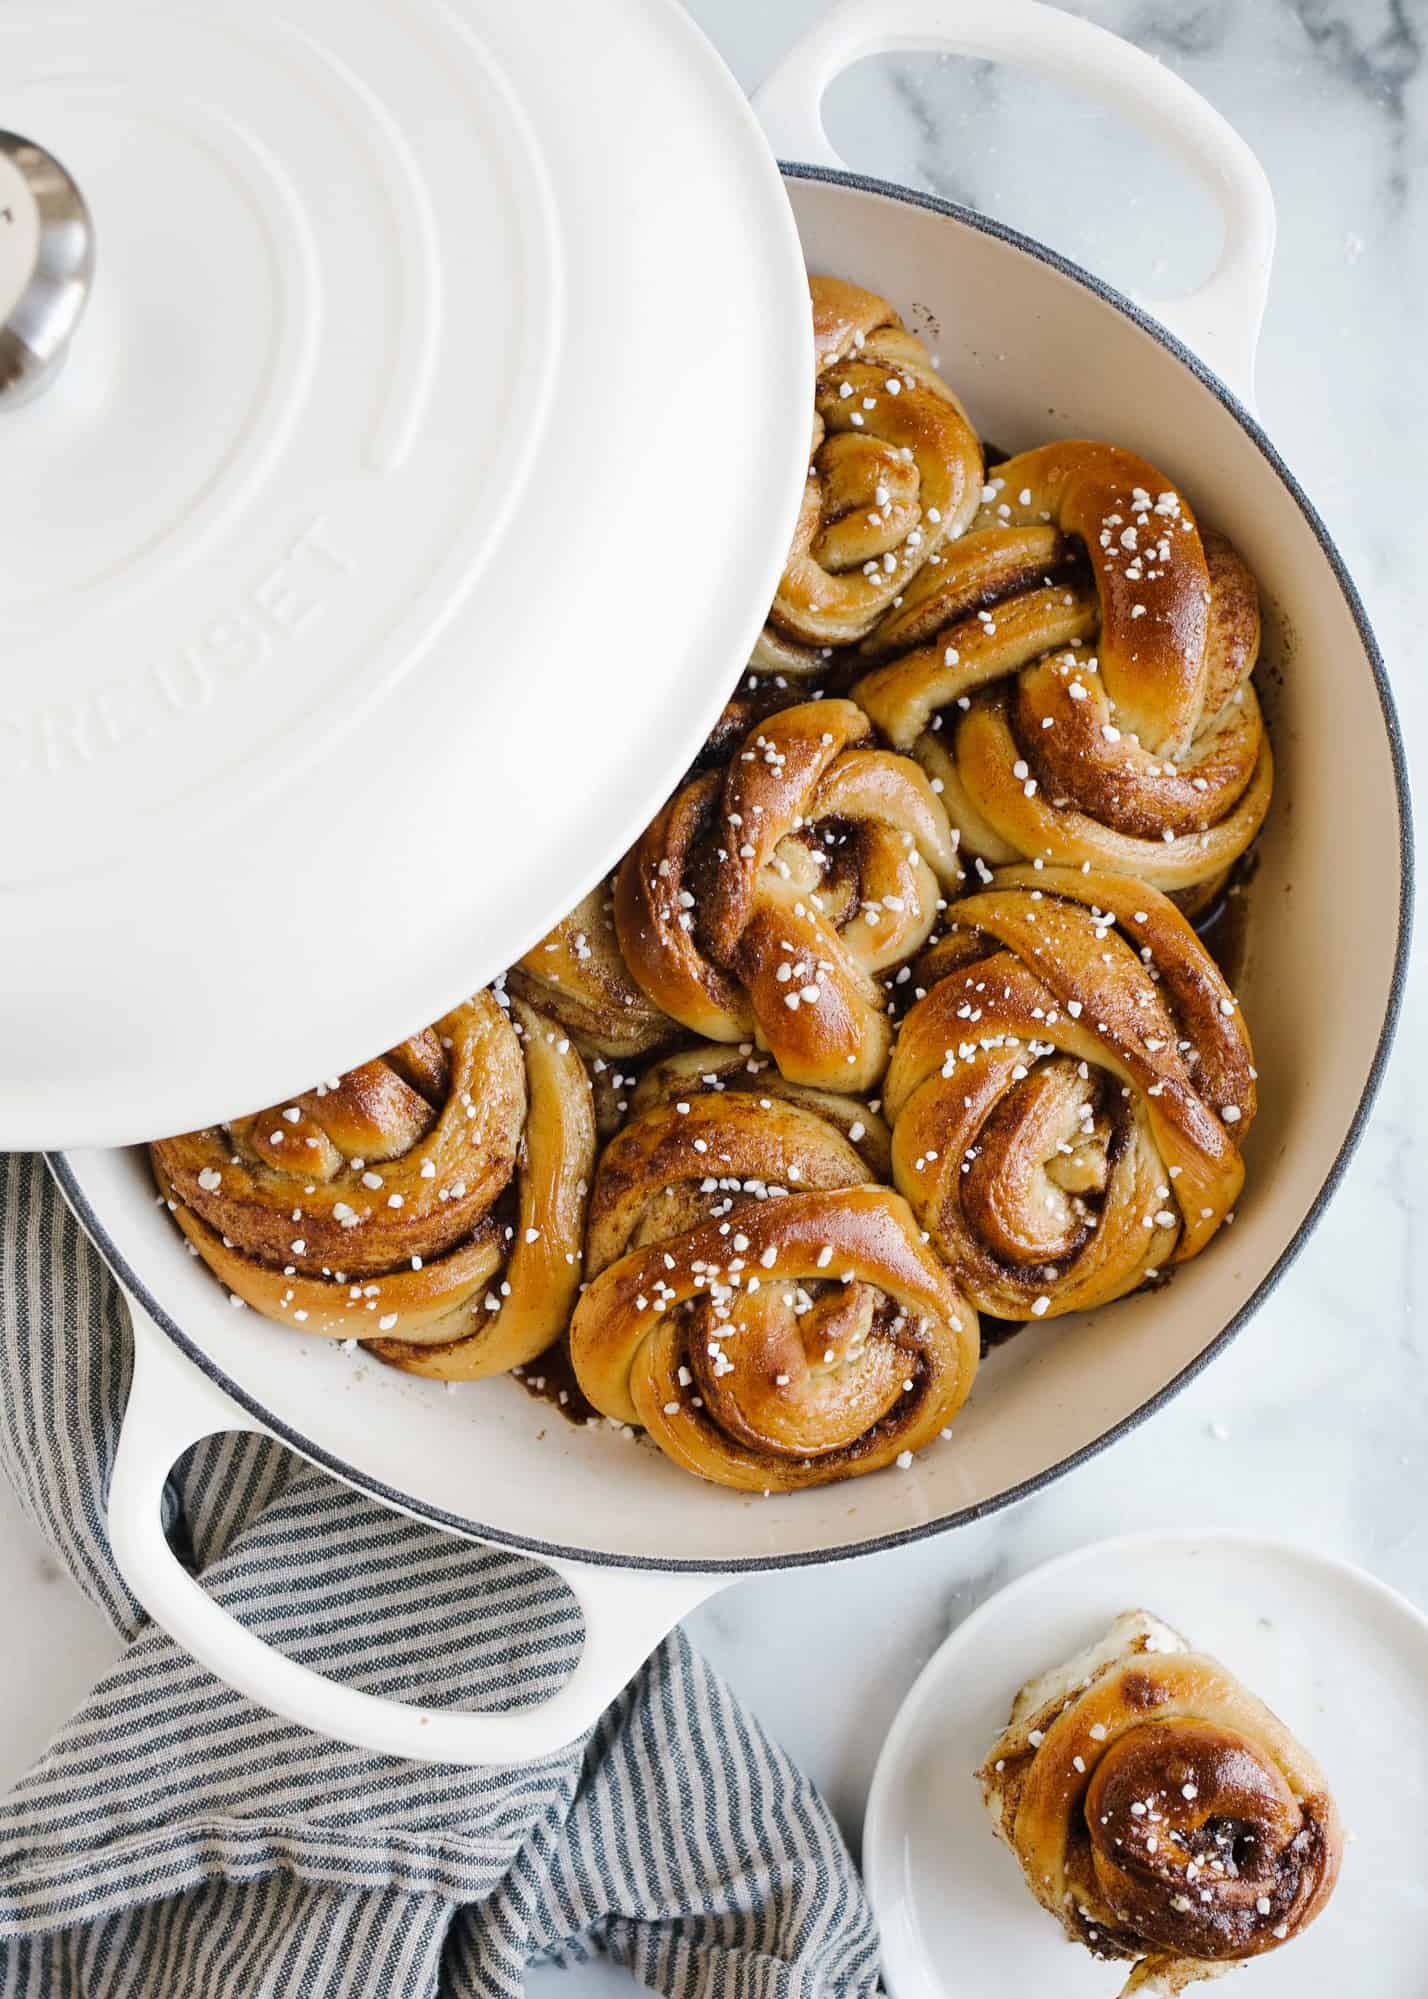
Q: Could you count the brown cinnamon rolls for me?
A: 8